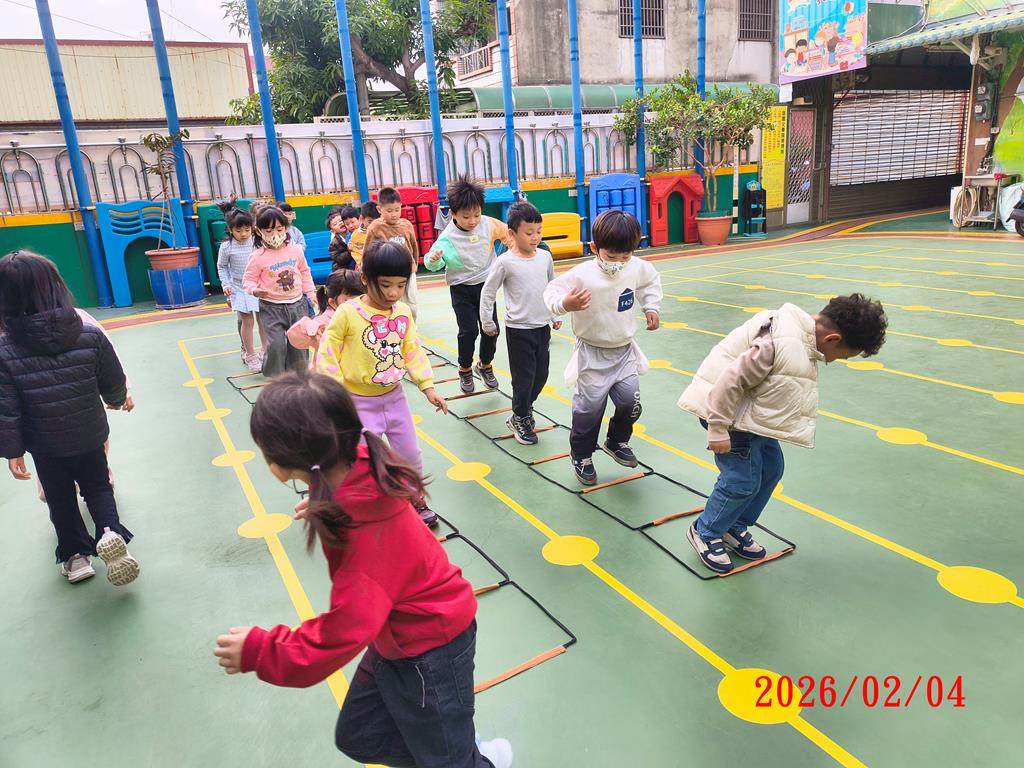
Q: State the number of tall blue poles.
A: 9